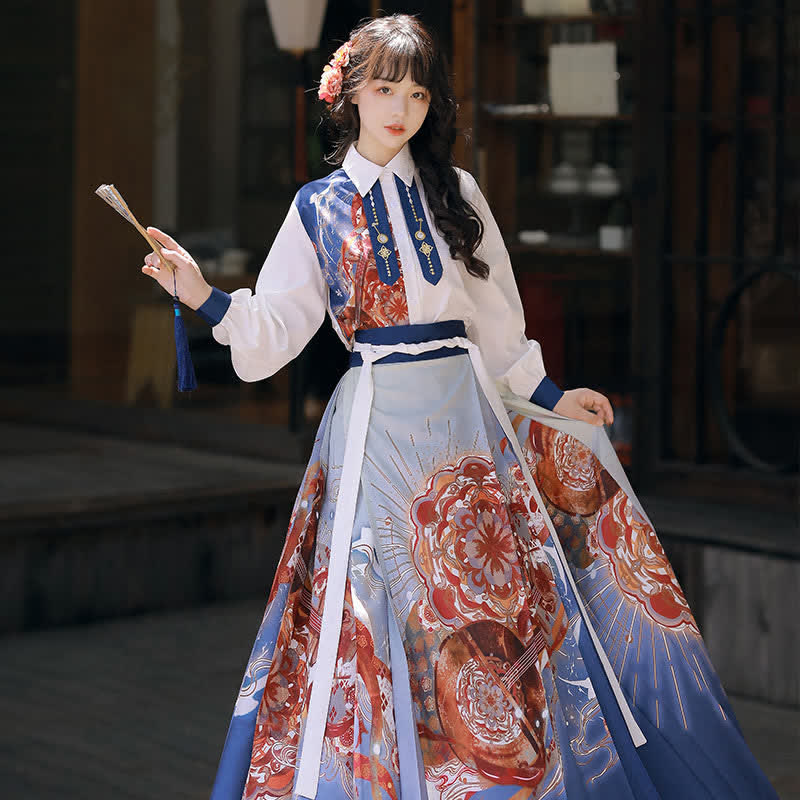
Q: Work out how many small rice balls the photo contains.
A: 0